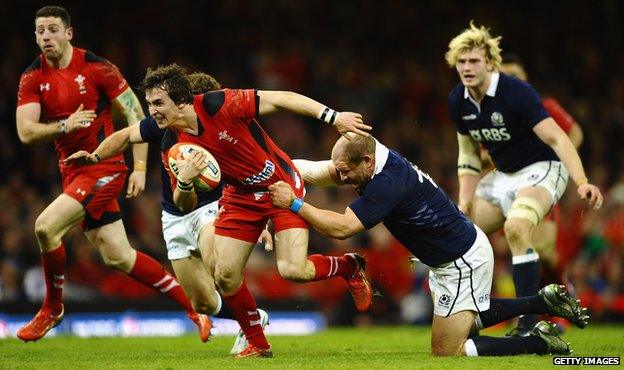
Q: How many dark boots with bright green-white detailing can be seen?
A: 2